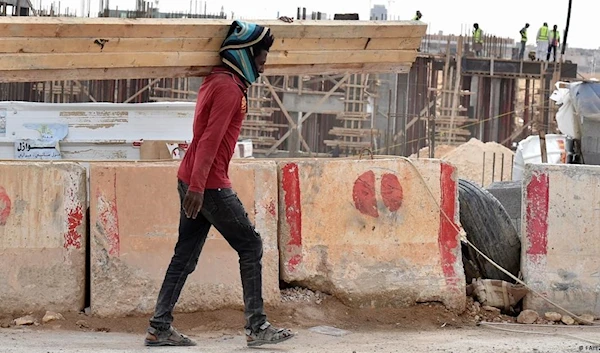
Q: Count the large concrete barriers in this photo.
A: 4